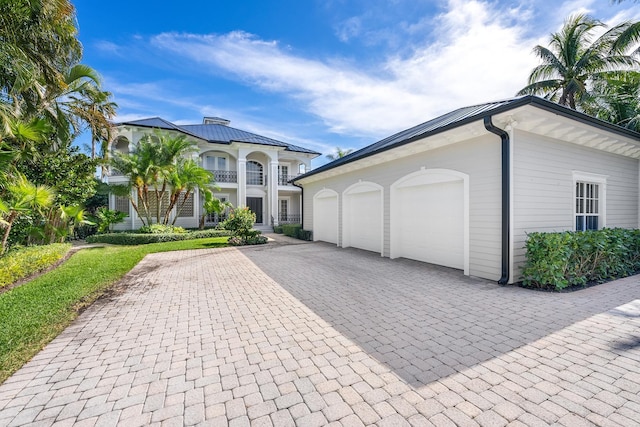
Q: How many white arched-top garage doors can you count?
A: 3